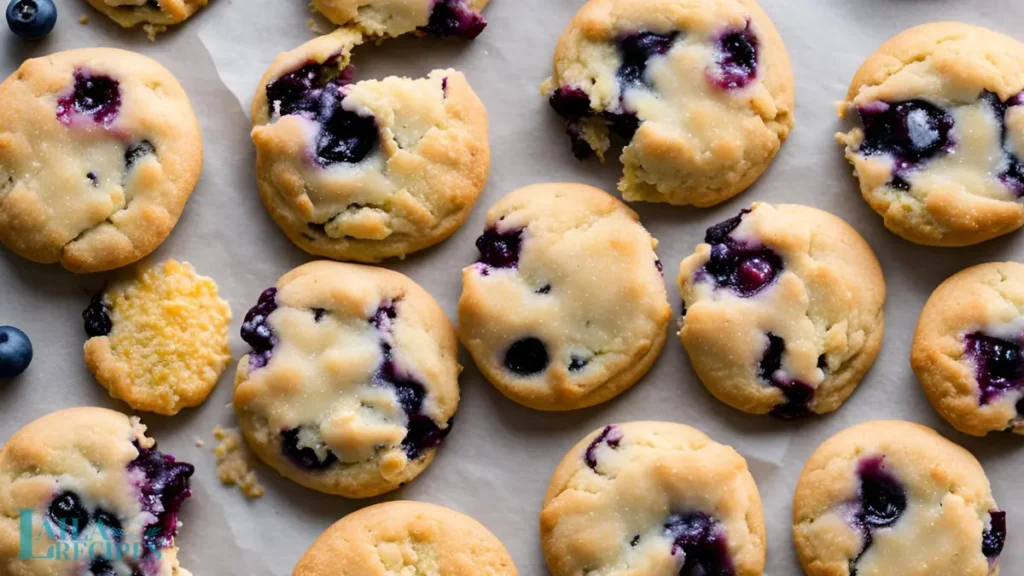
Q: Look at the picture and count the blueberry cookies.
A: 15